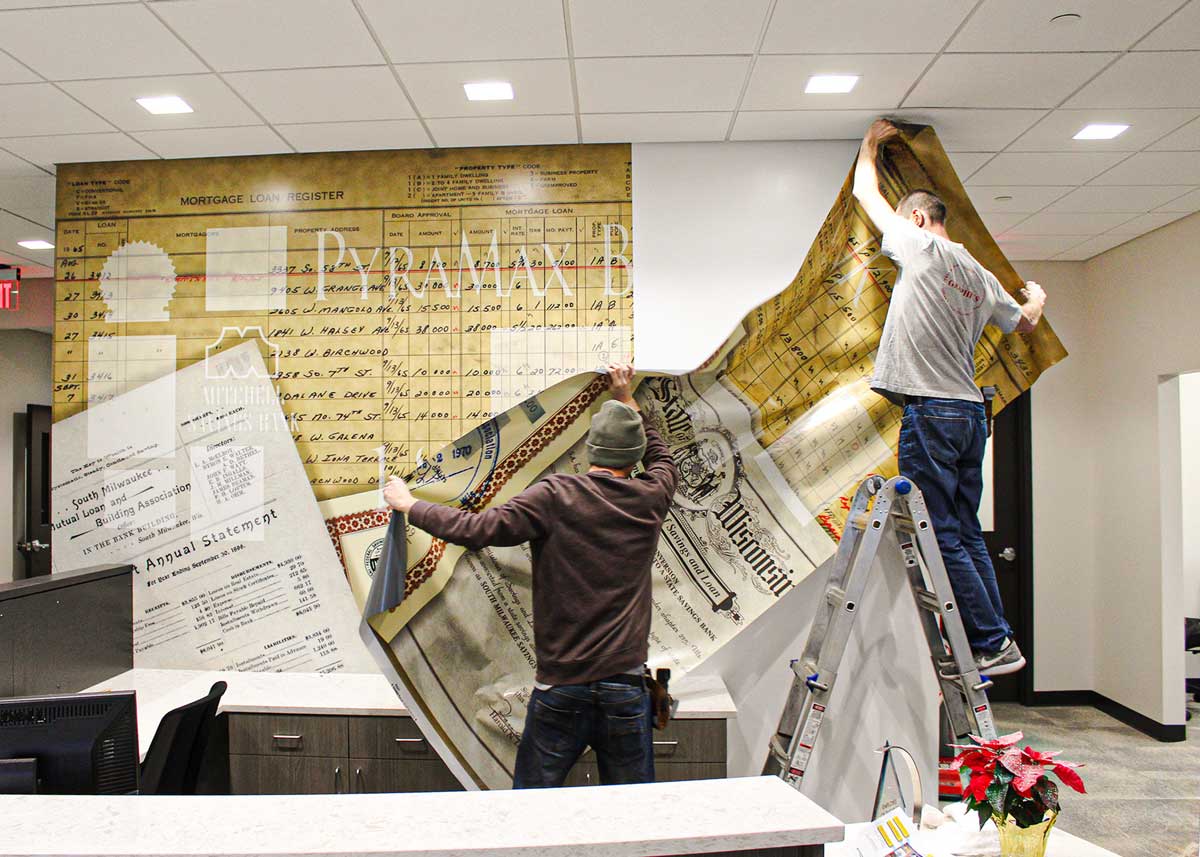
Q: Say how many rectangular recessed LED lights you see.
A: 5